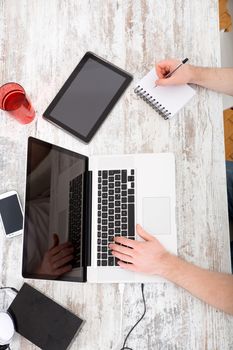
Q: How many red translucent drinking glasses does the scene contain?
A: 1